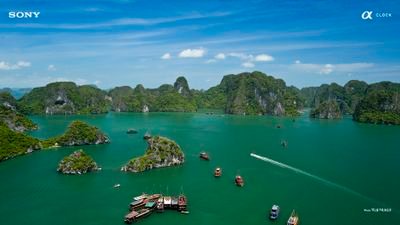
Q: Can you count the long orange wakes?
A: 0